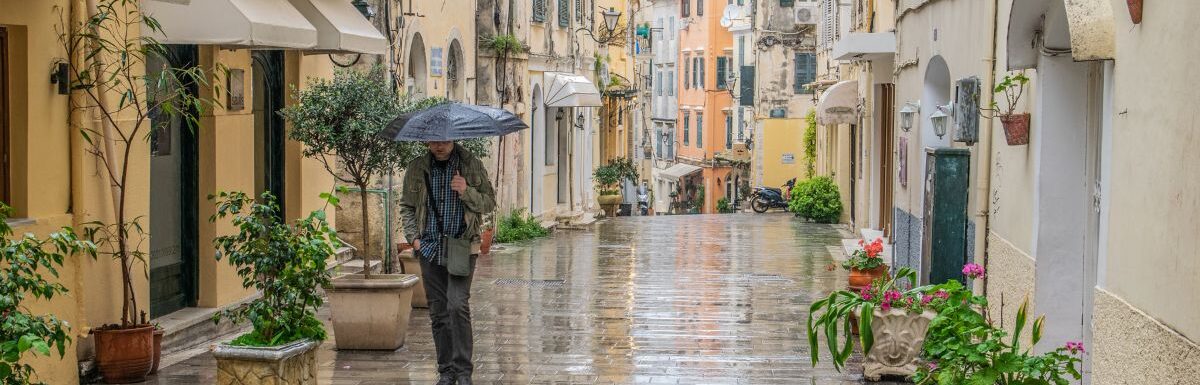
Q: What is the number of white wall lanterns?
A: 2